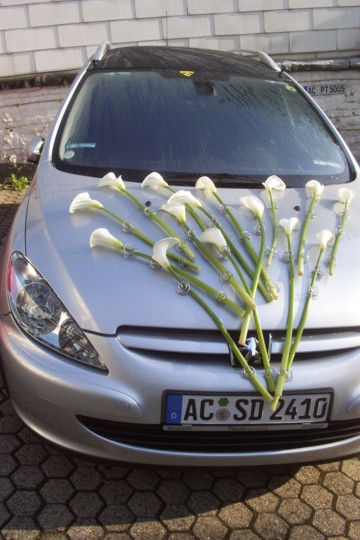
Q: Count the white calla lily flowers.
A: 15